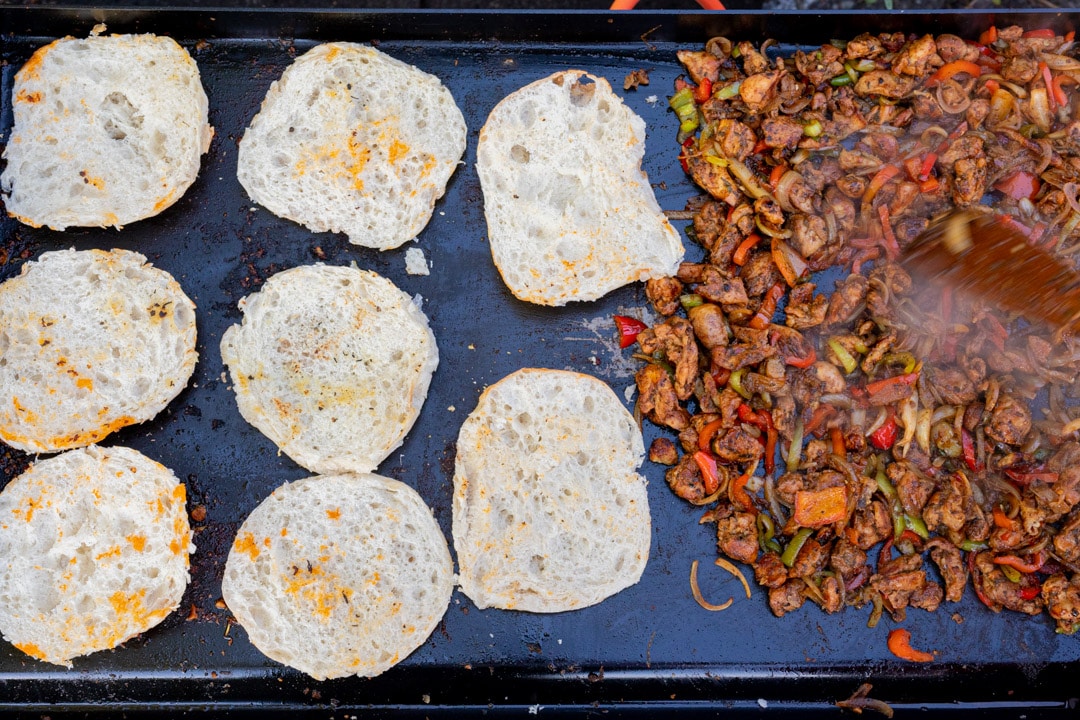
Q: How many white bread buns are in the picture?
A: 8